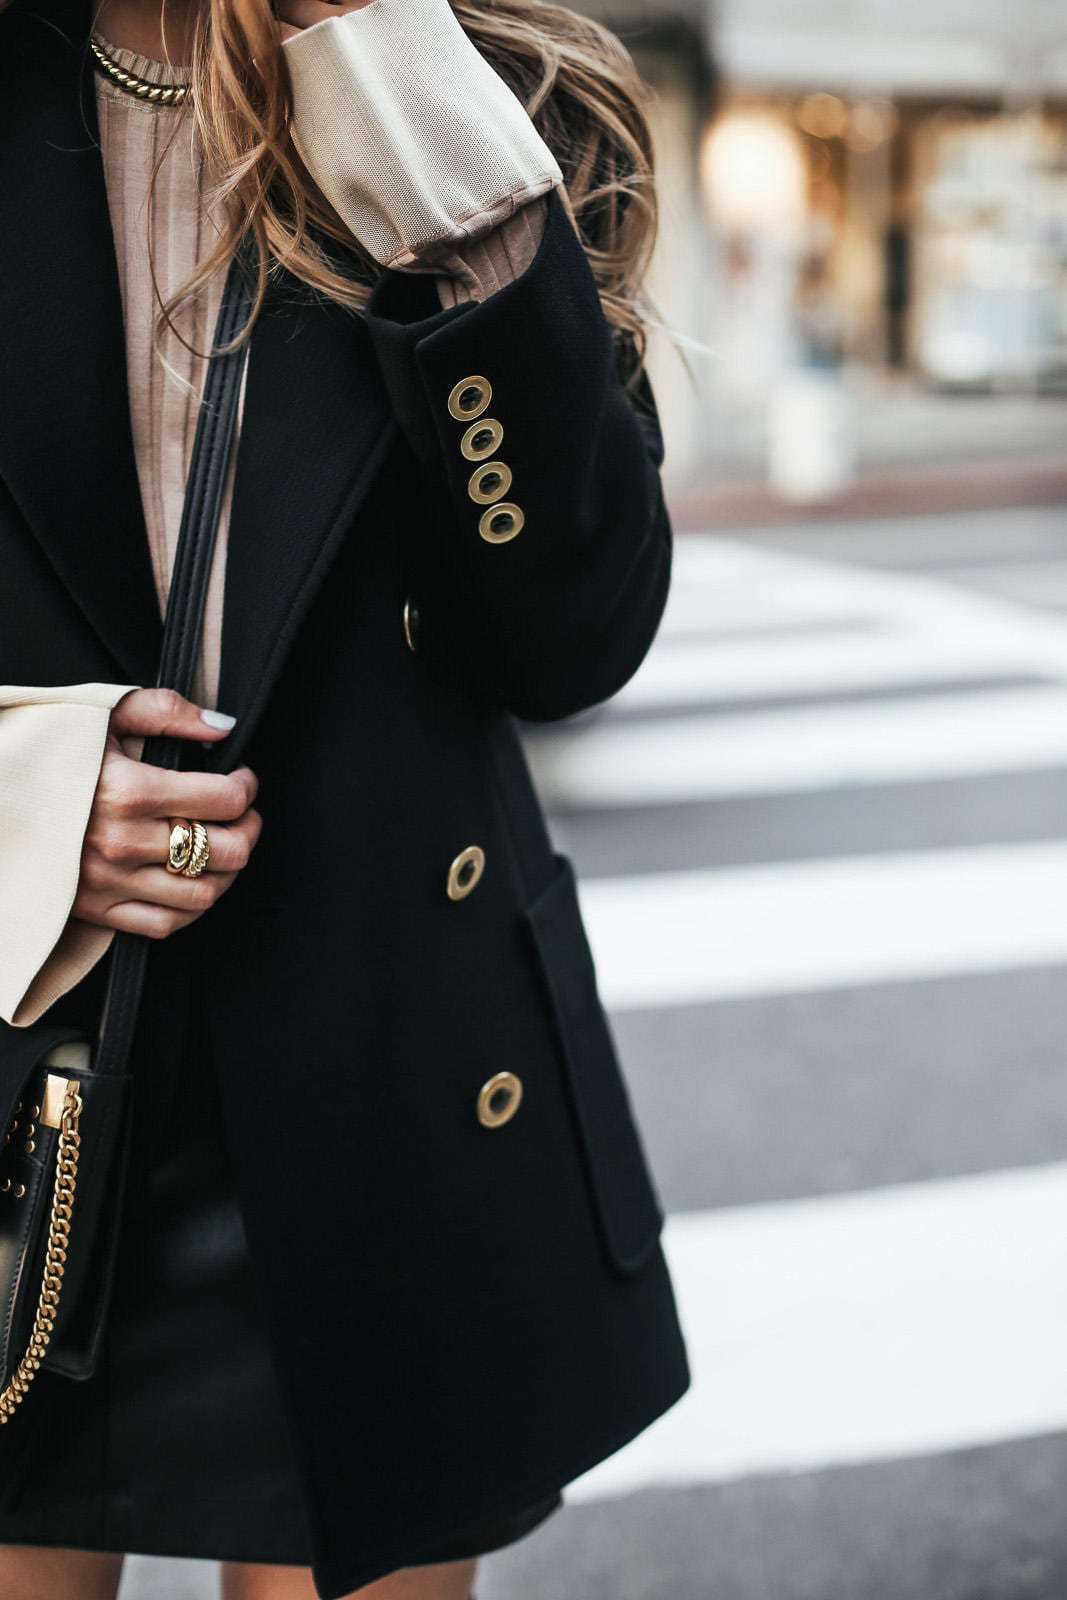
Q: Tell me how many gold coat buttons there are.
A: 7